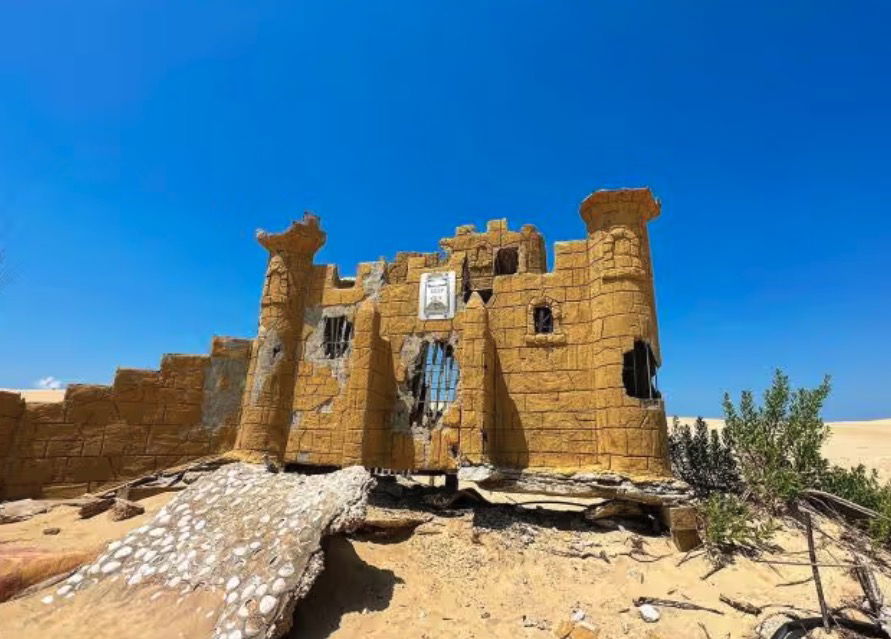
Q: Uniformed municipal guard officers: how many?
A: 0